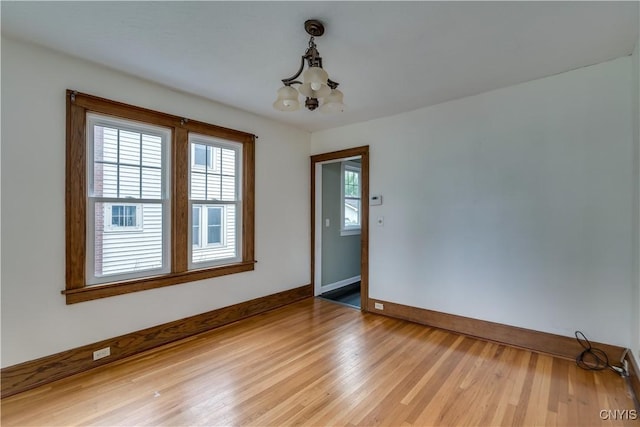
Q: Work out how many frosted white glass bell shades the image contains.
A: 3